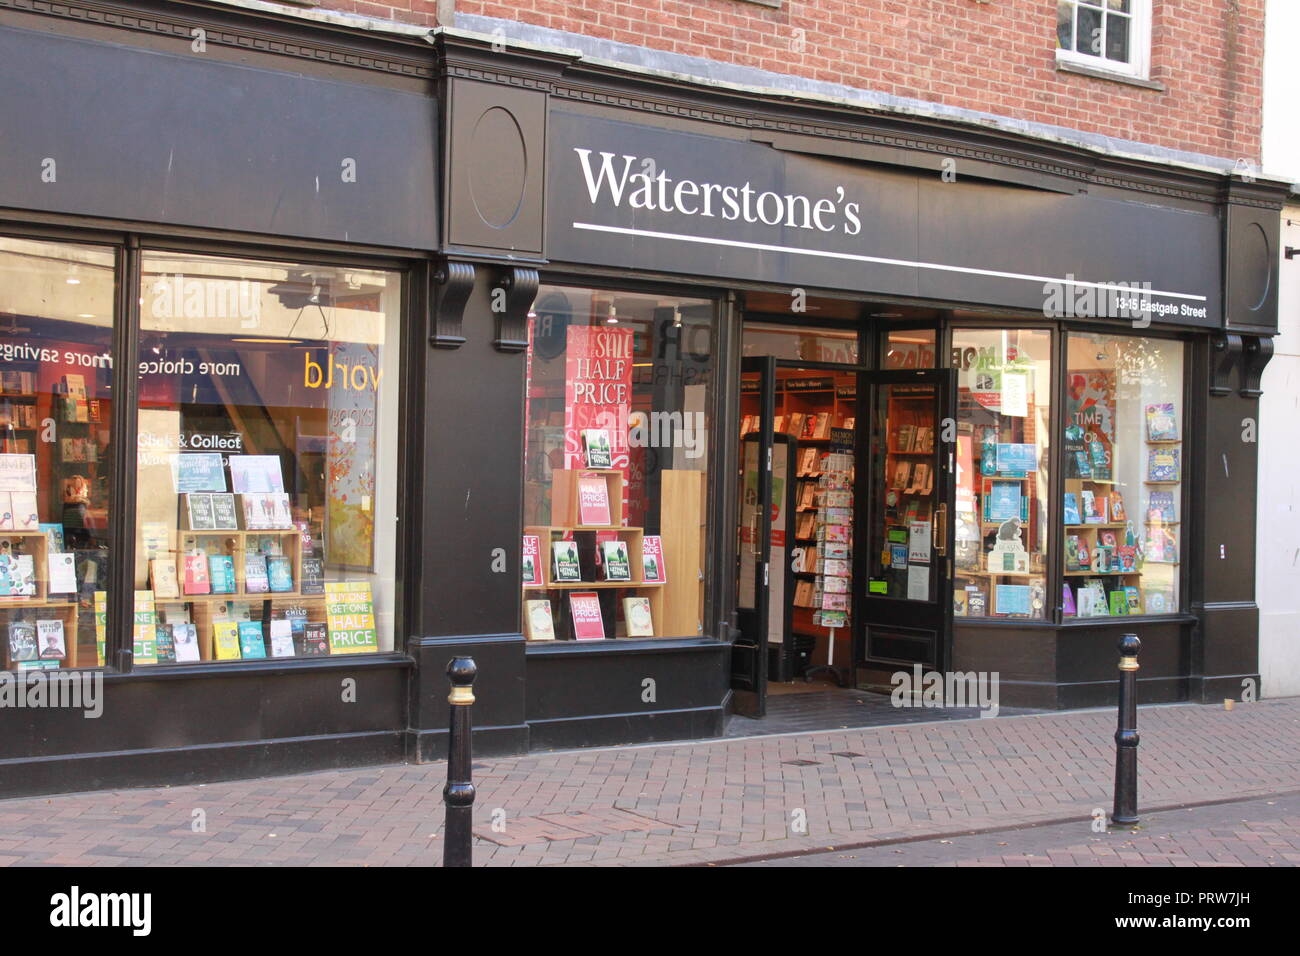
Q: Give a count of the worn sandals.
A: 0